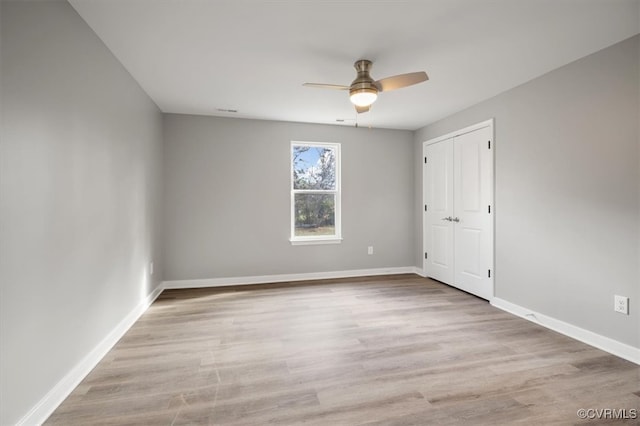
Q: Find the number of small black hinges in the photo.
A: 6